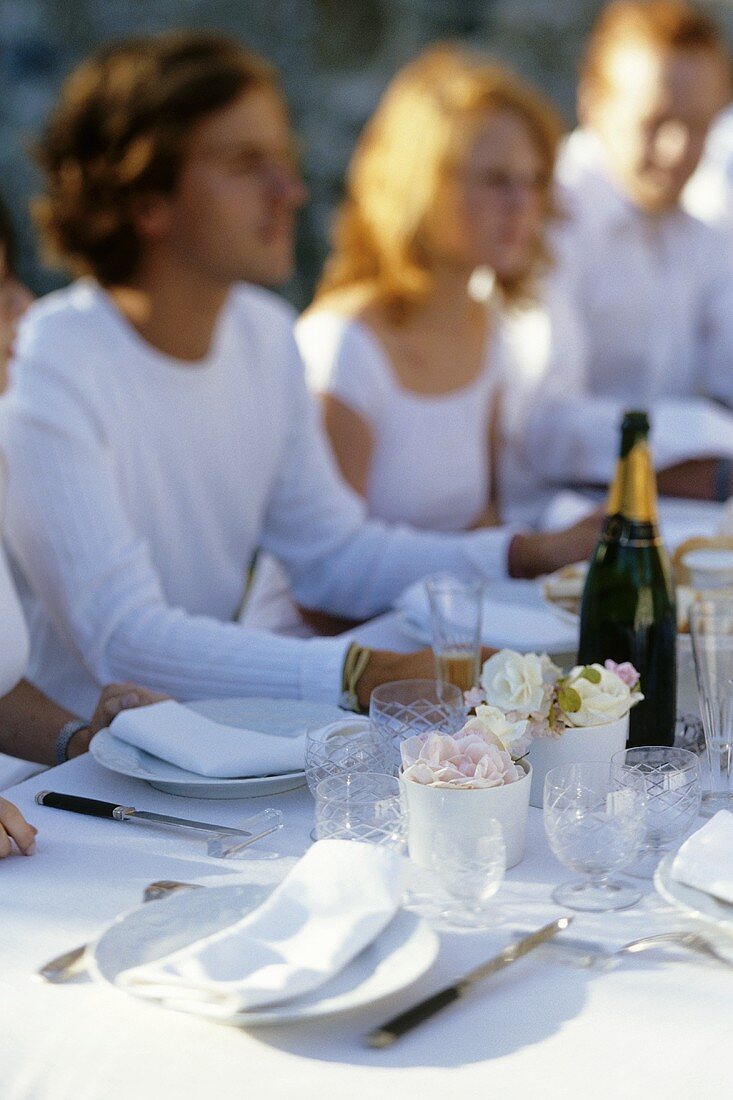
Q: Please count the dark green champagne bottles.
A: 1